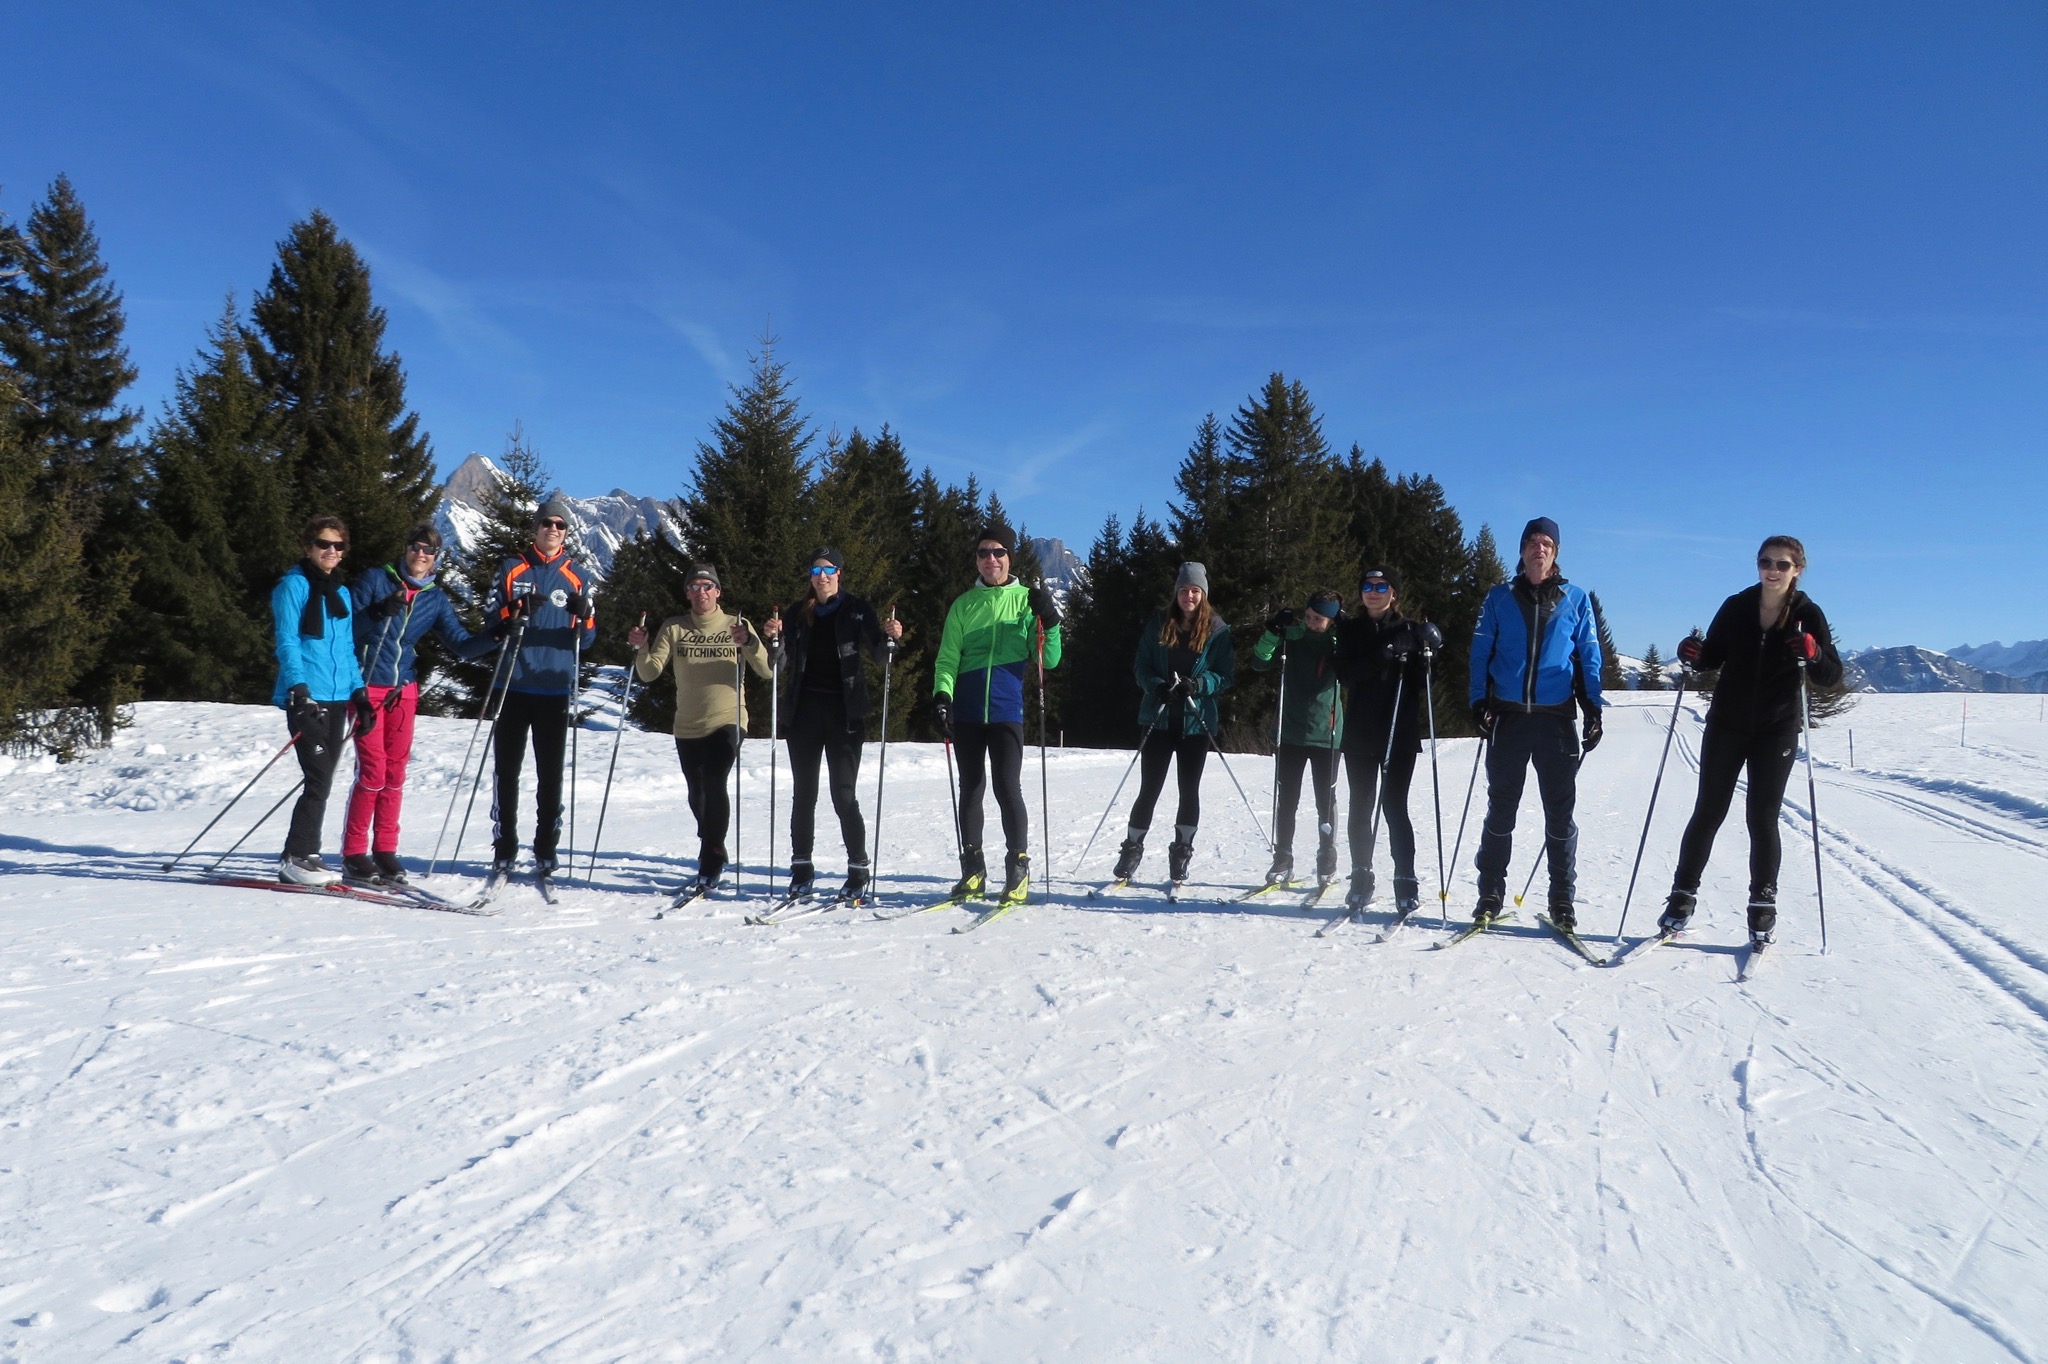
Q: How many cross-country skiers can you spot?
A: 11